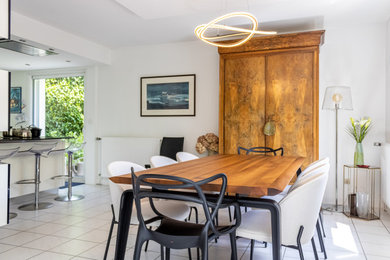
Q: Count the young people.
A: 0